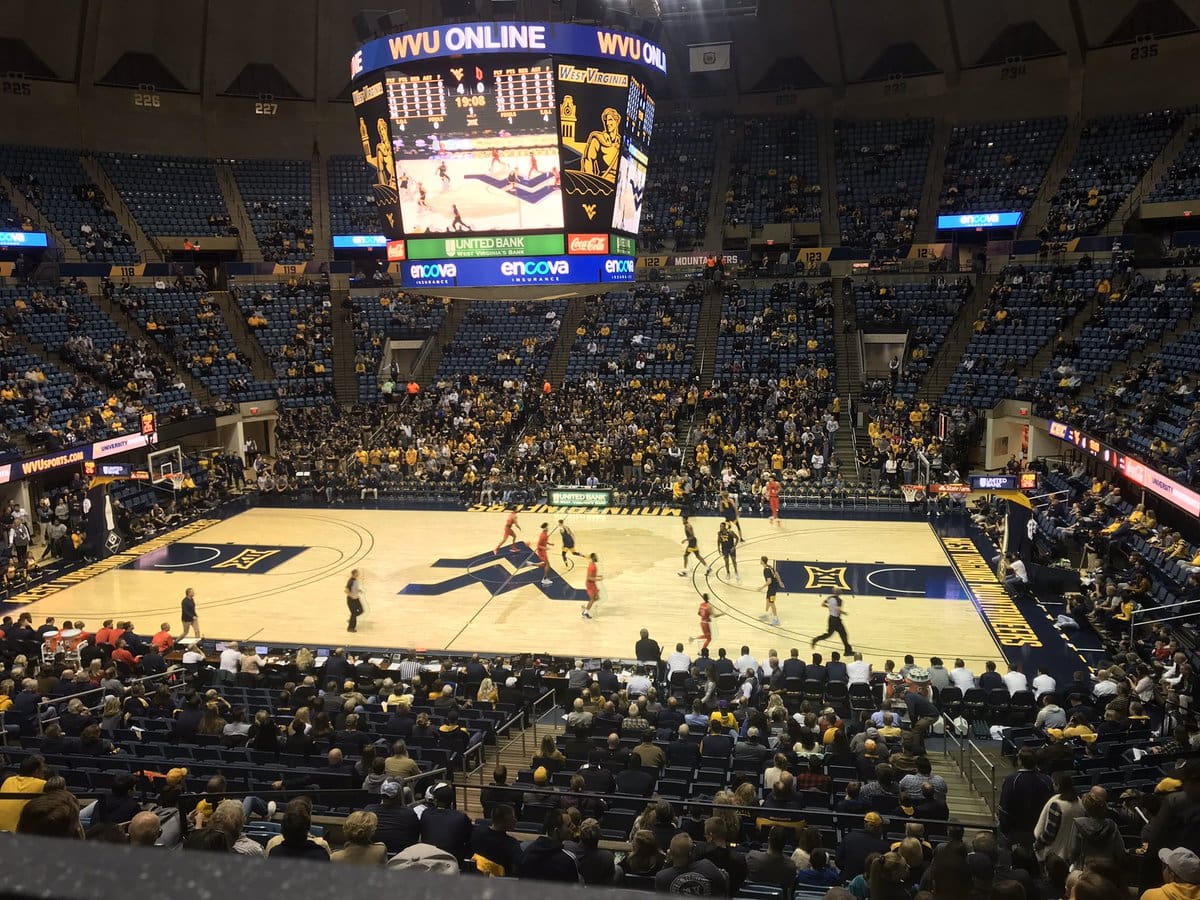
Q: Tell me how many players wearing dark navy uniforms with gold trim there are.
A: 5